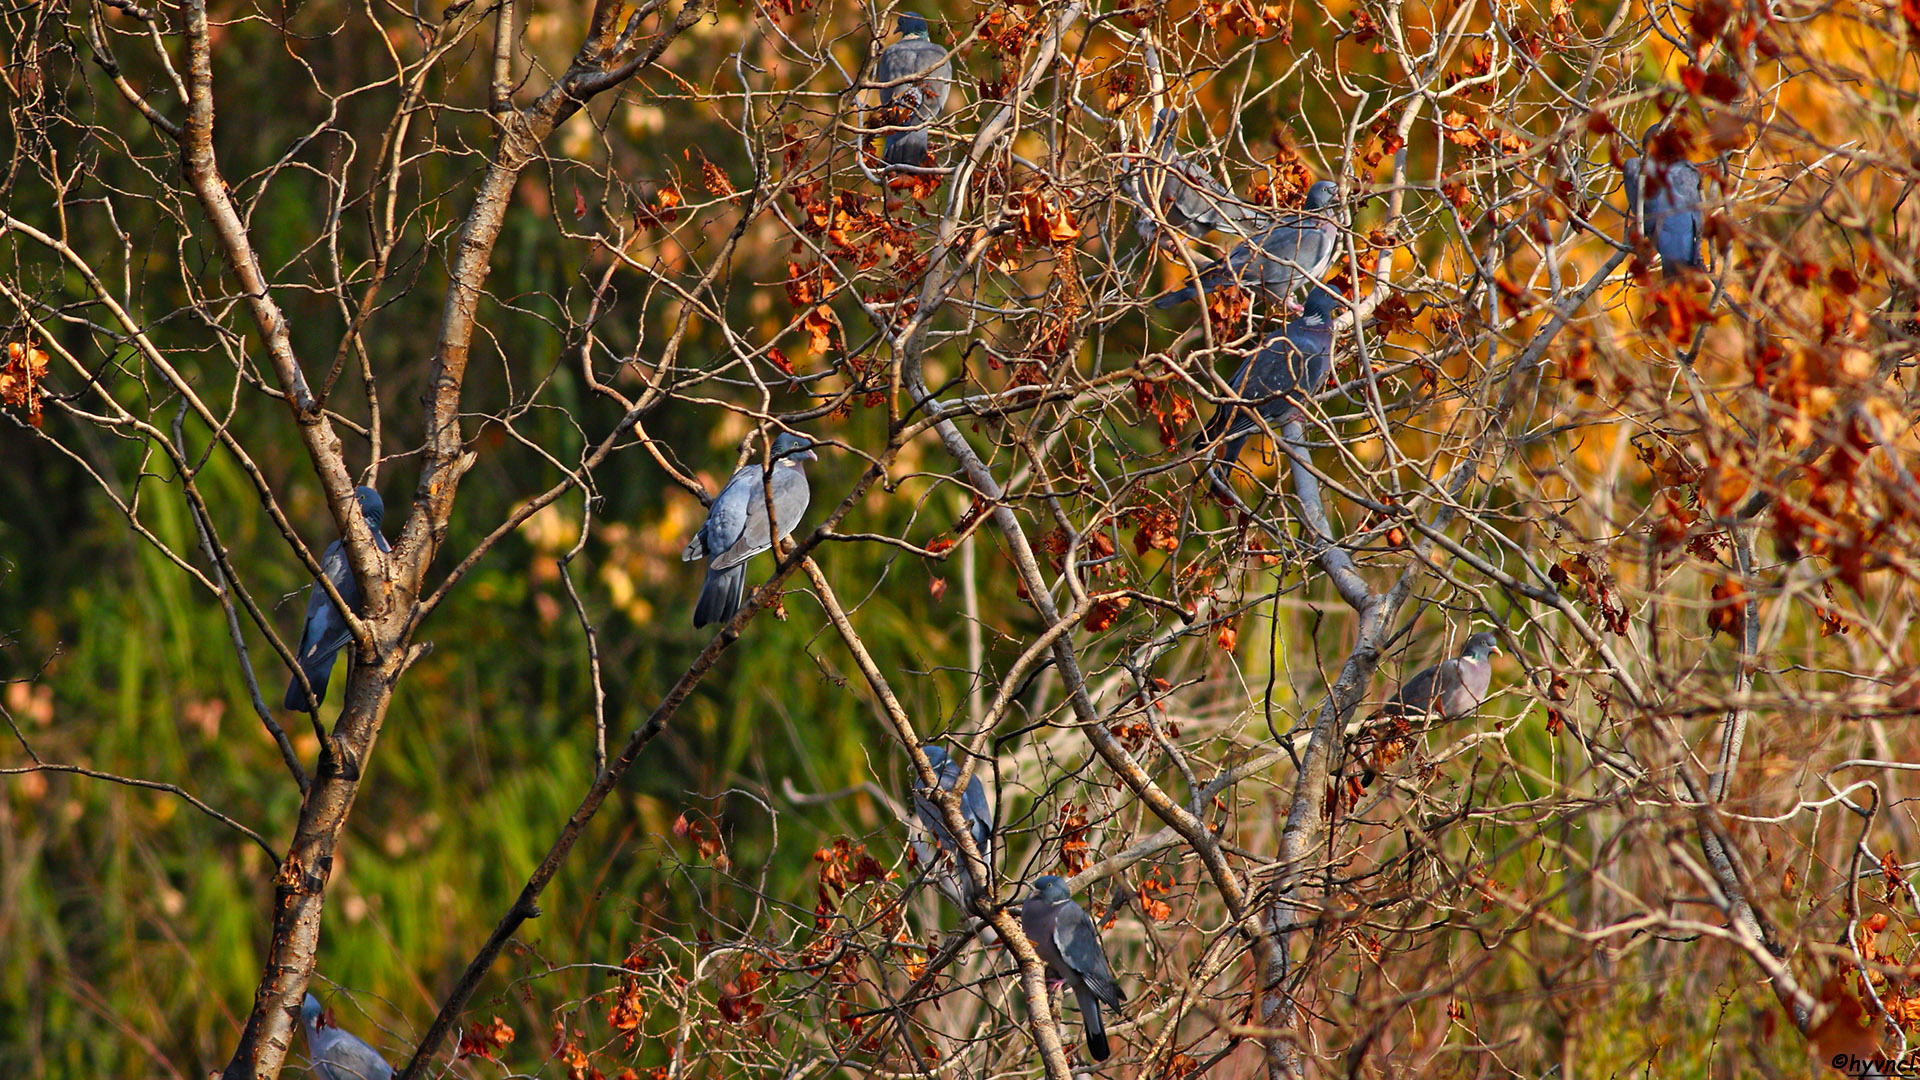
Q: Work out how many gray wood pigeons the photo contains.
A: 11